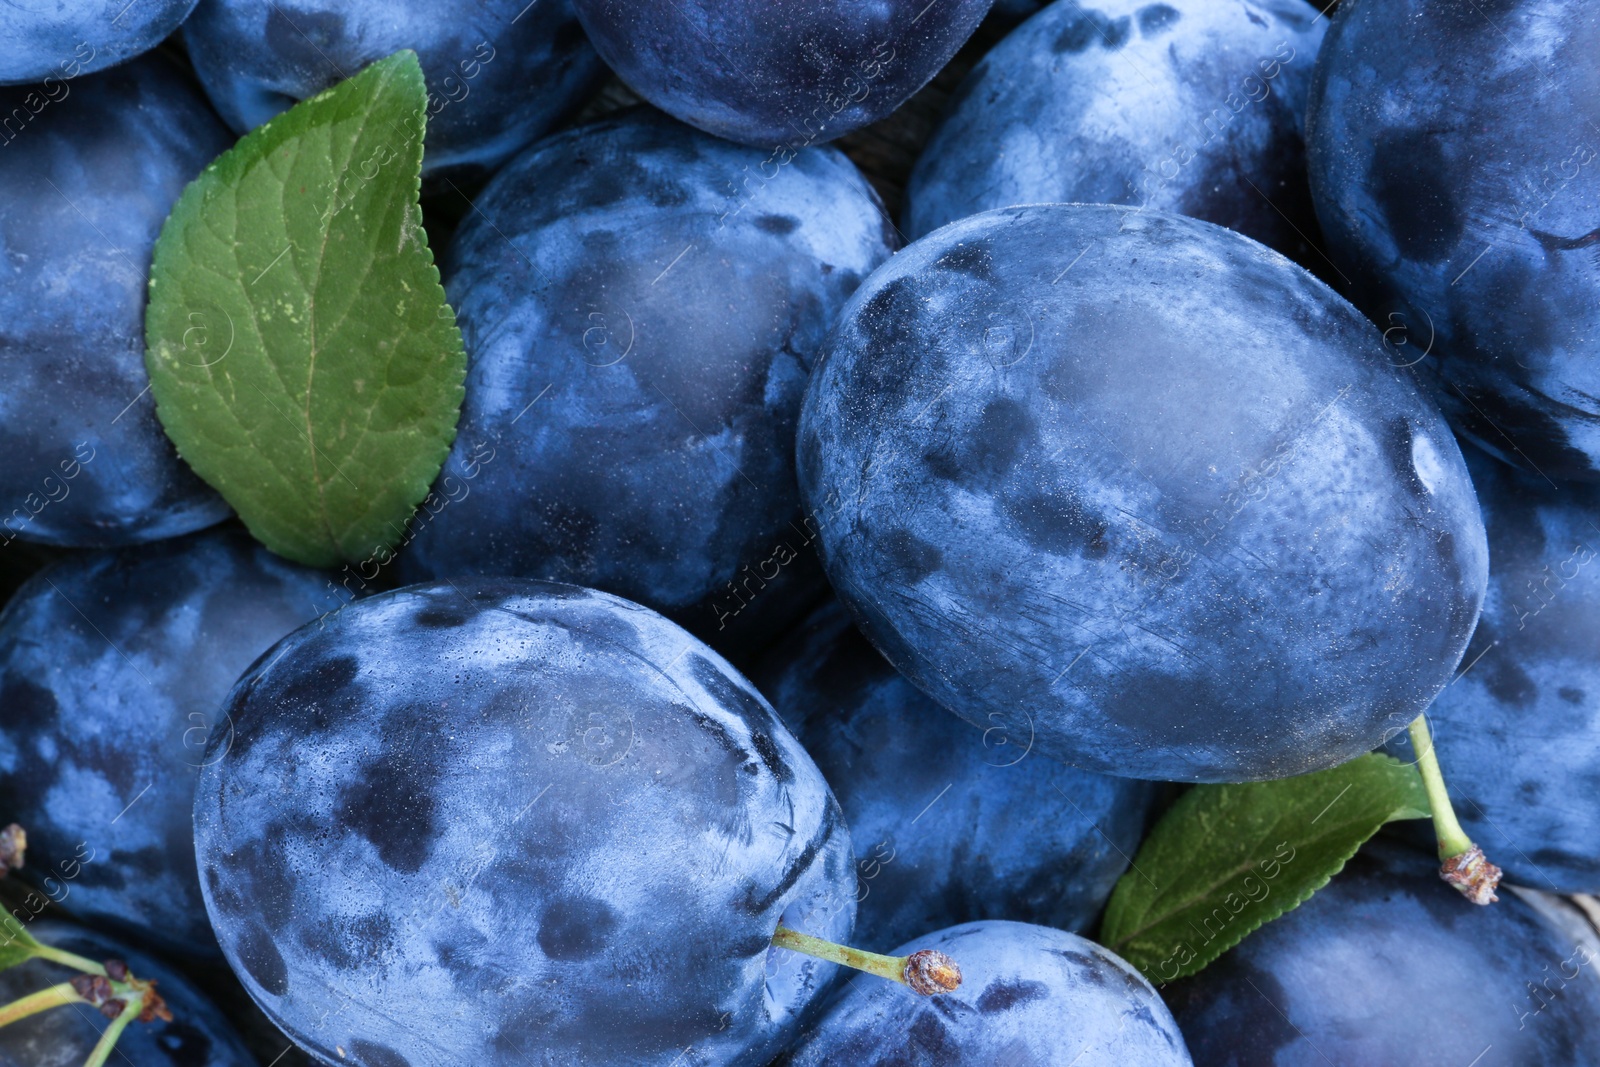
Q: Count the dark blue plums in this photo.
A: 15